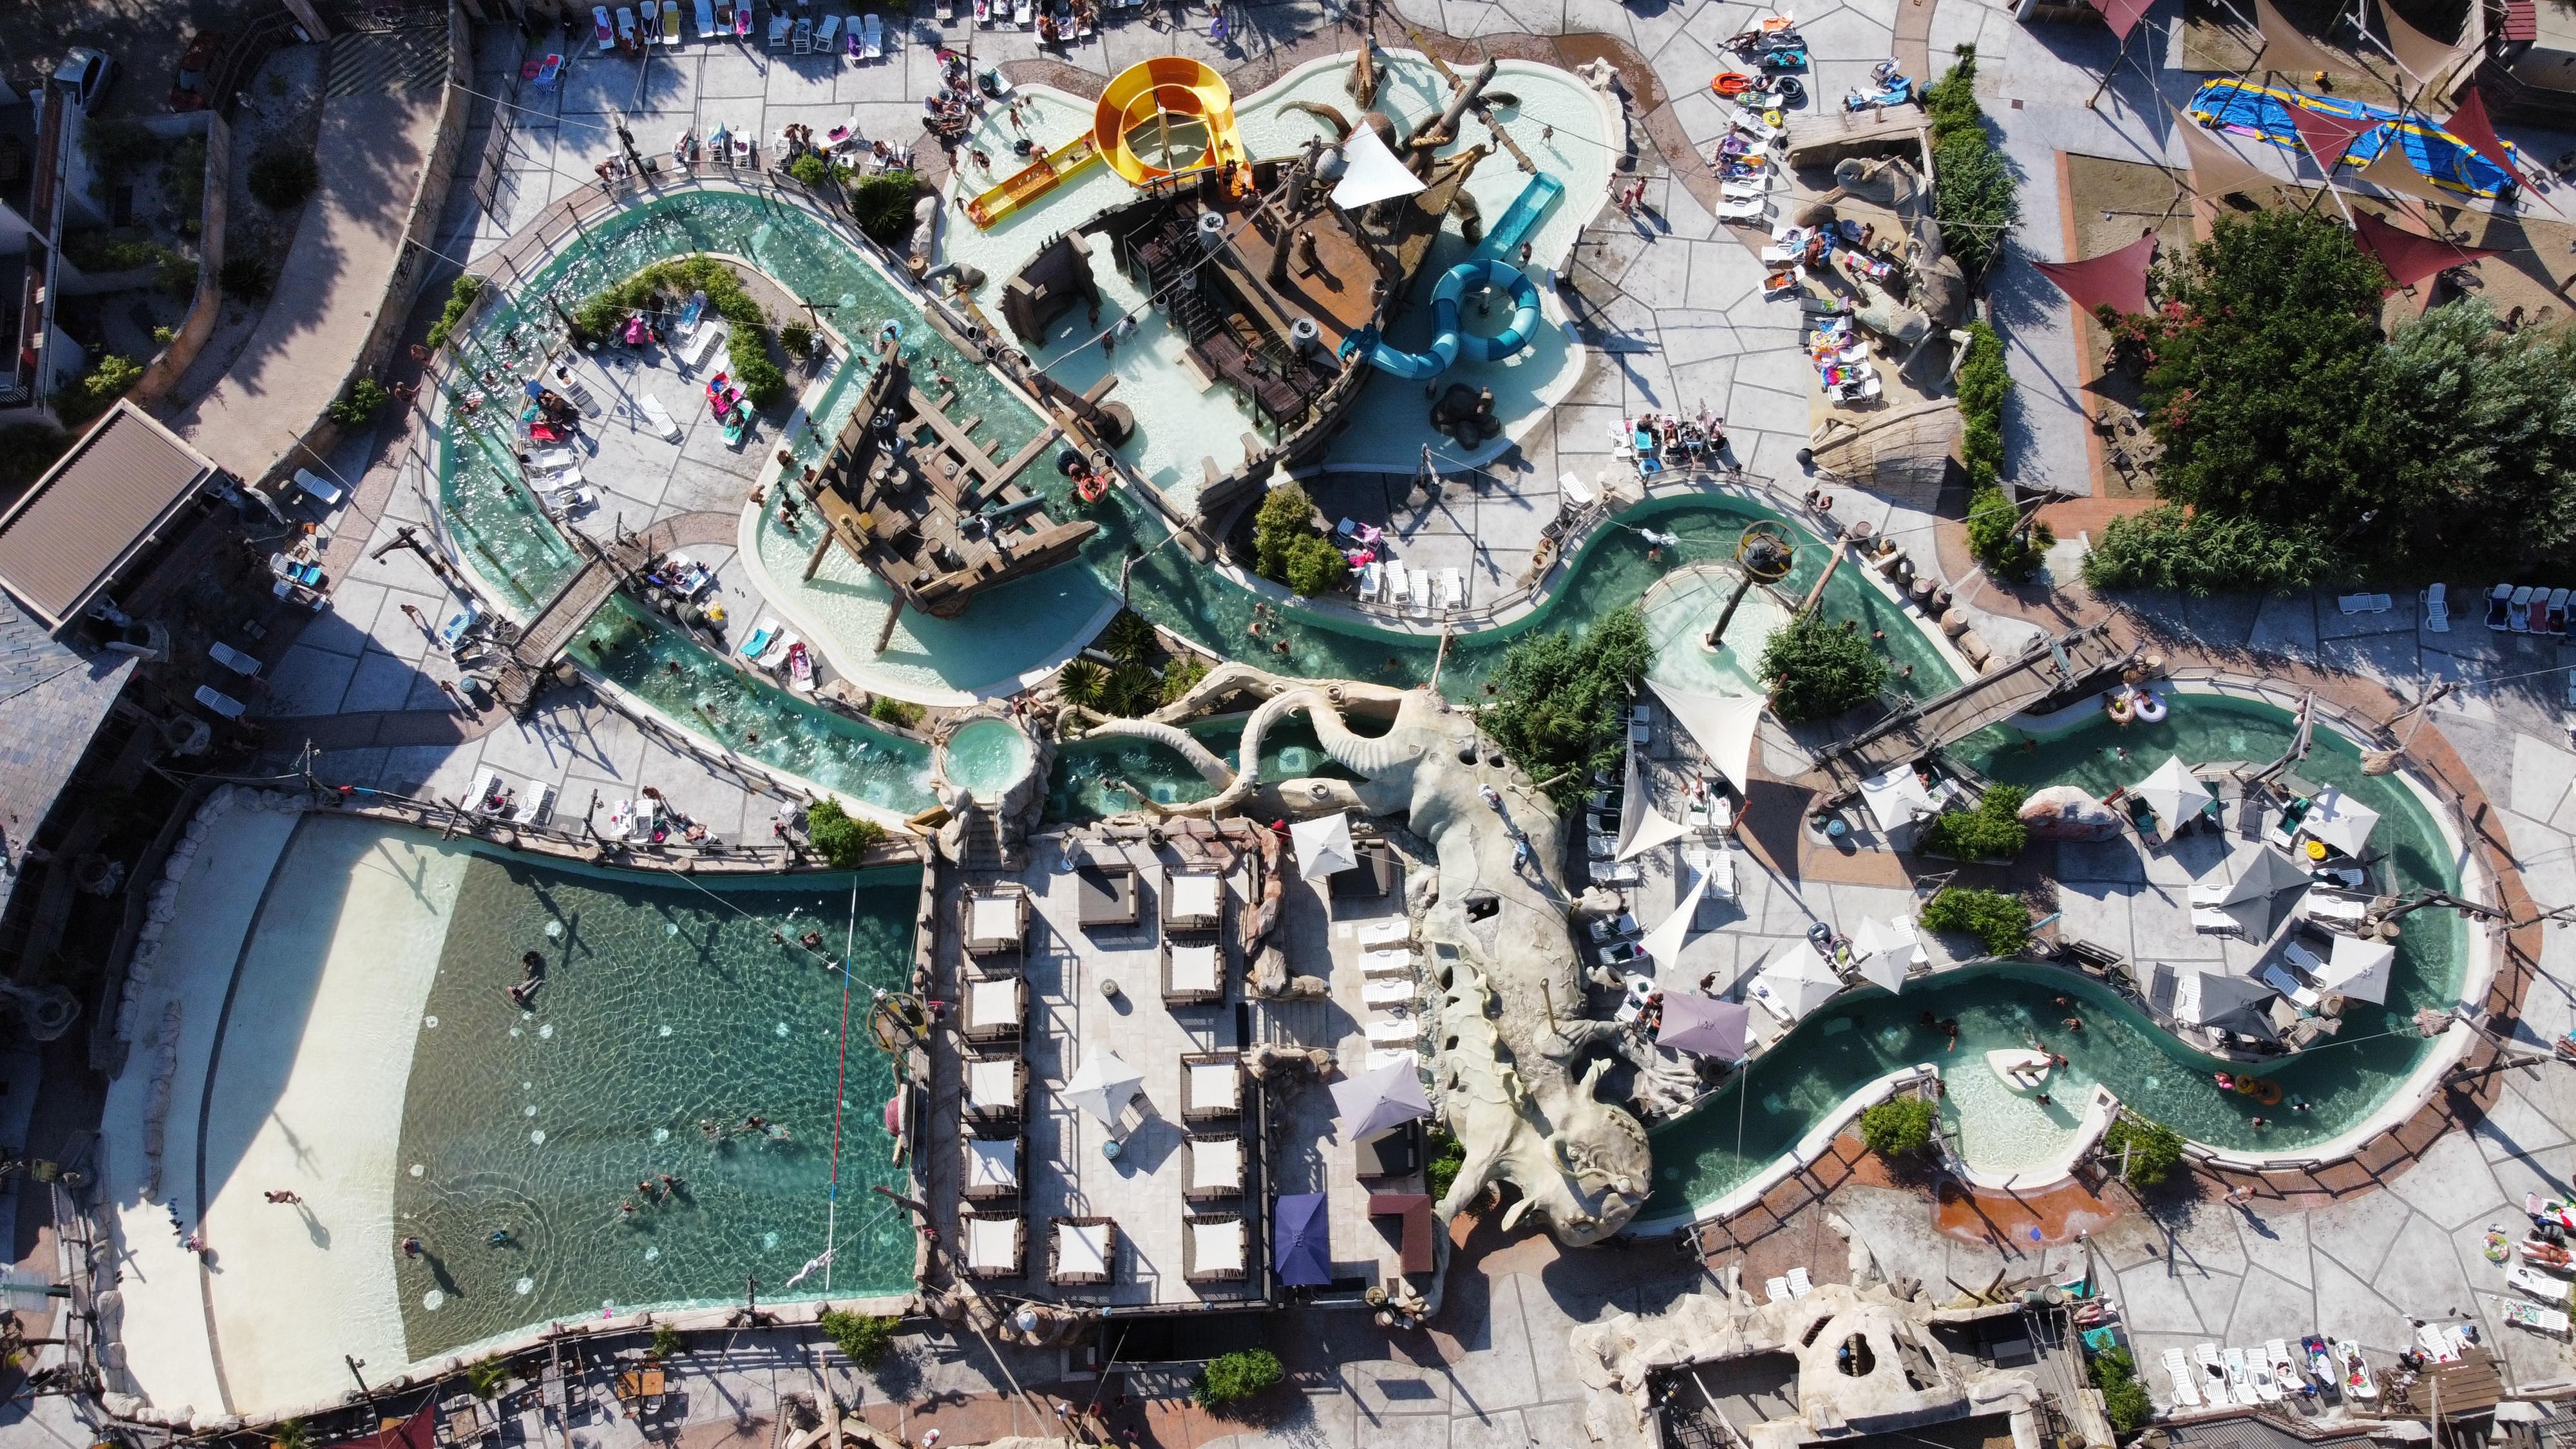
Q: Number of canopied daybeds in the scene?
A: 11